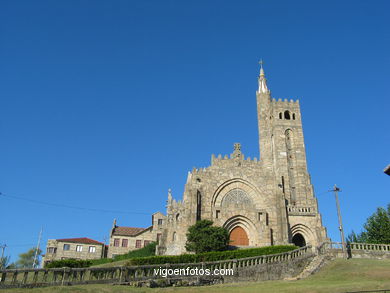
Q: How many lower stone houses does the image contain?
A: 2